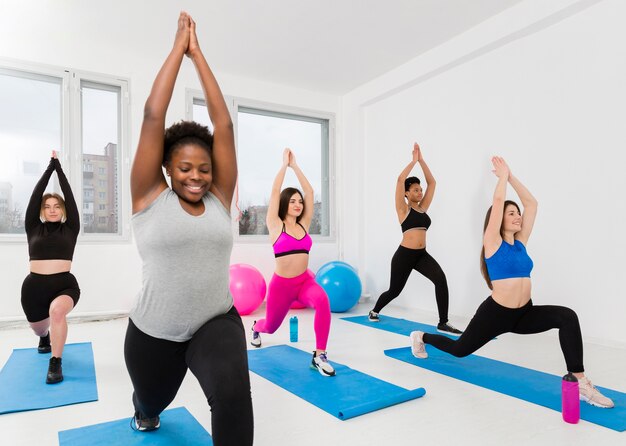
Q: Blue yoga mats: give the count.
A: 5